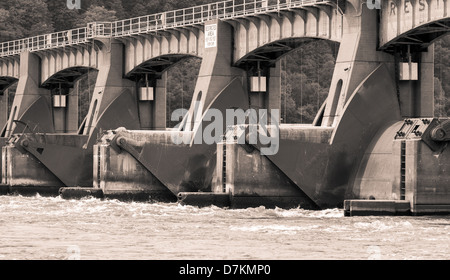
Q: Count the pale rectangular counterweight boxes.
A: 4